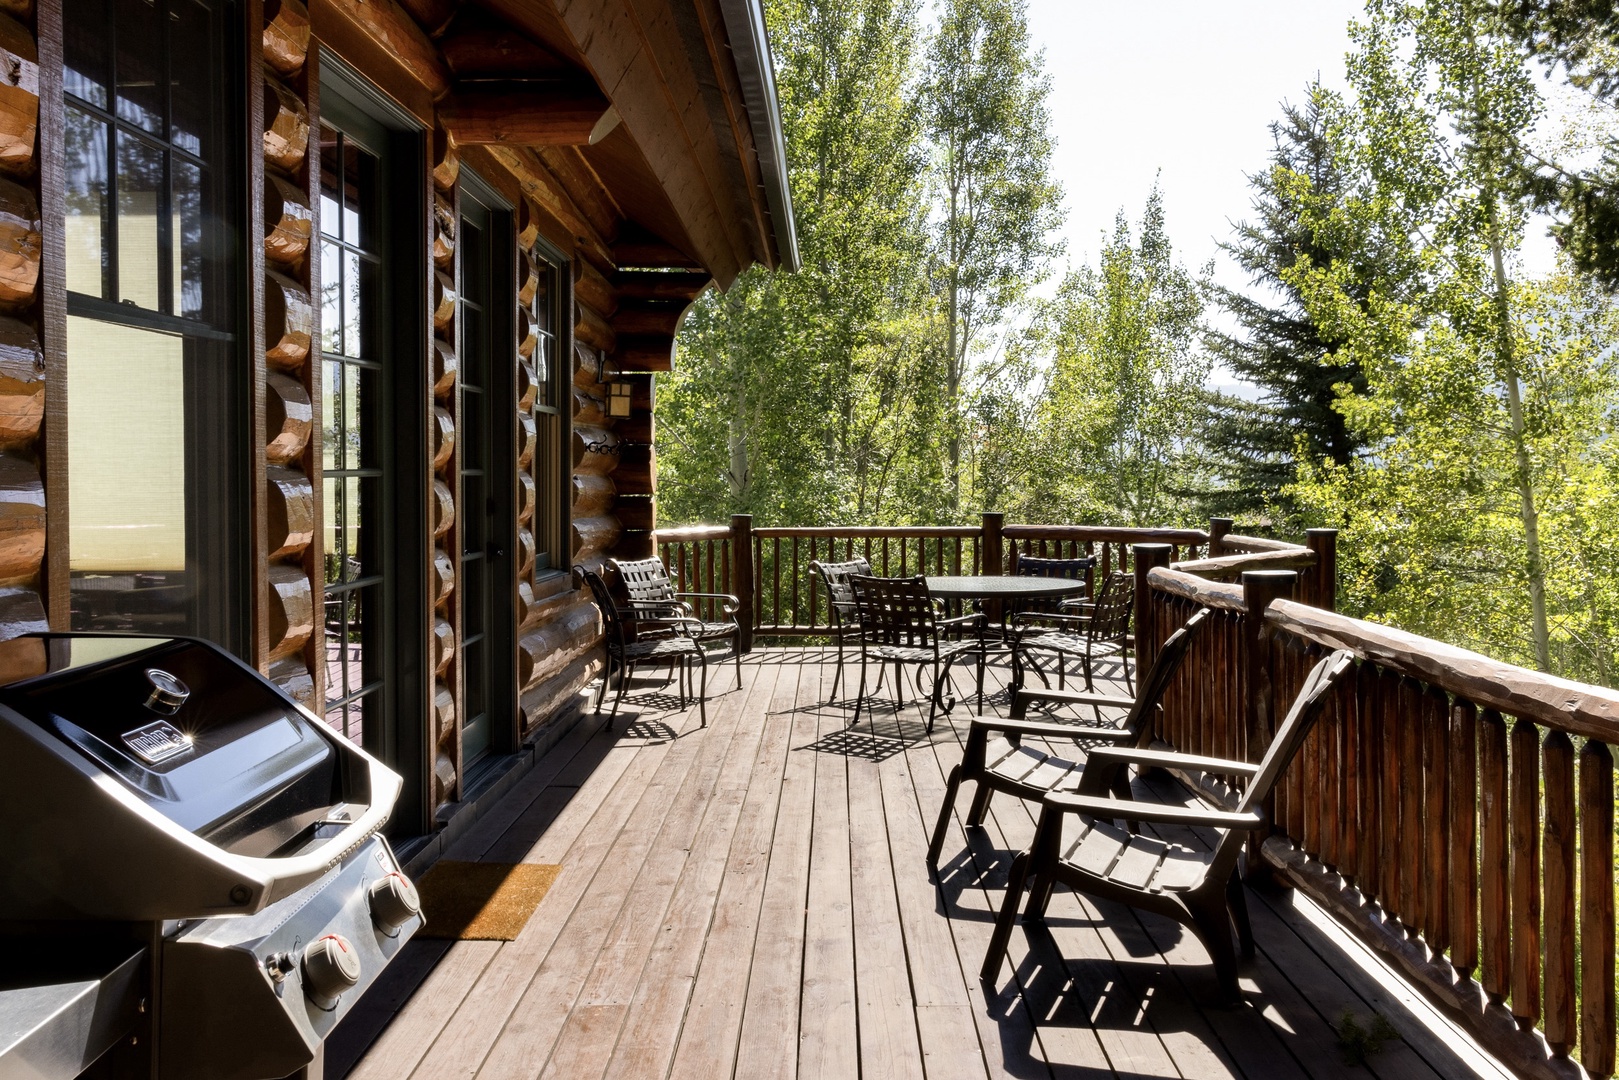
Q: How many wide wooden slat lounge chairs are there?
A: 2